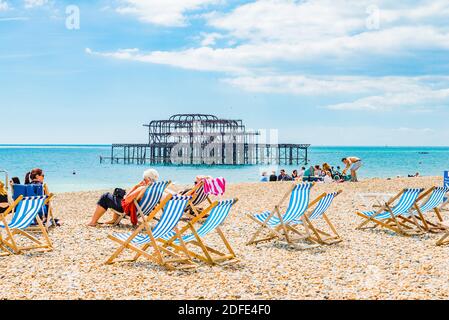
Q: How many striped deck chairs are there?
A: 9